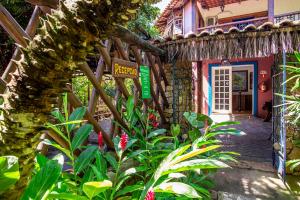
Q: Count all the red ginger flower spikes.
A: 3